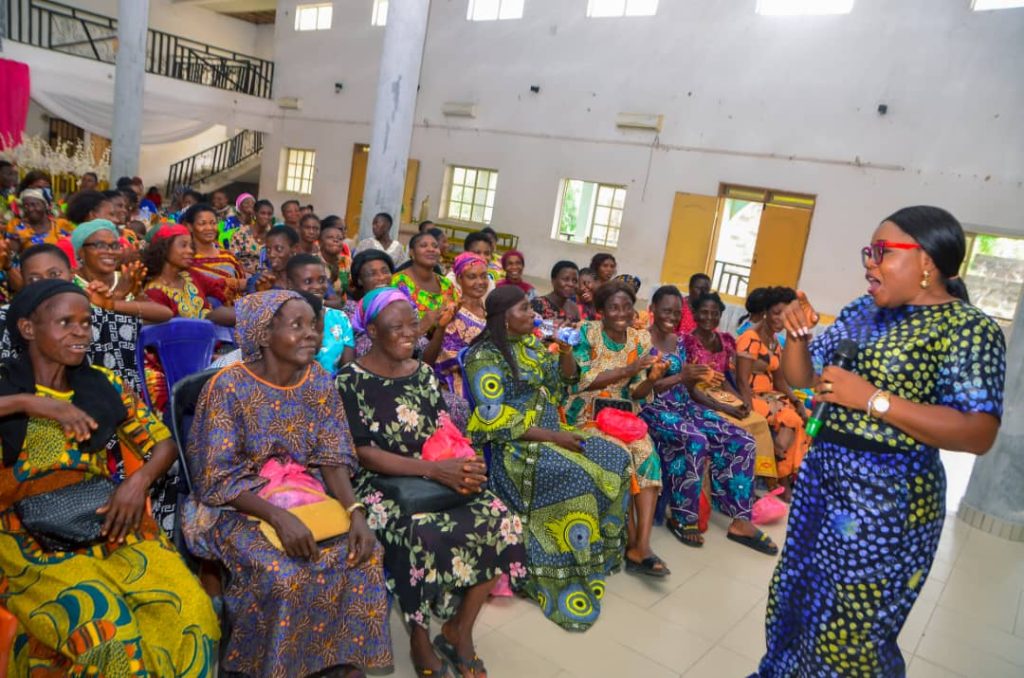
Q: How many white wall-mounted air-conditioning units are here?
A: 3